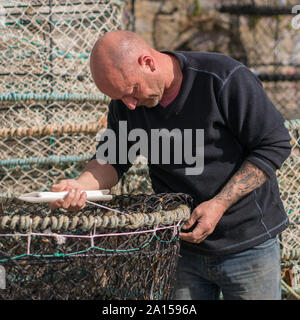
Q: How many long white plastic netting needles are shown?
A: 1